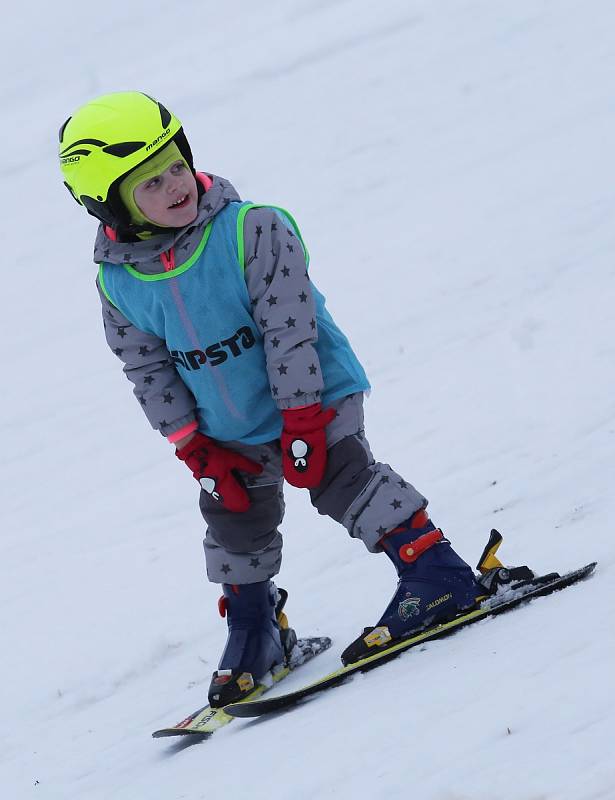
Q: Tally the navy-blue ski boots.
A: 2